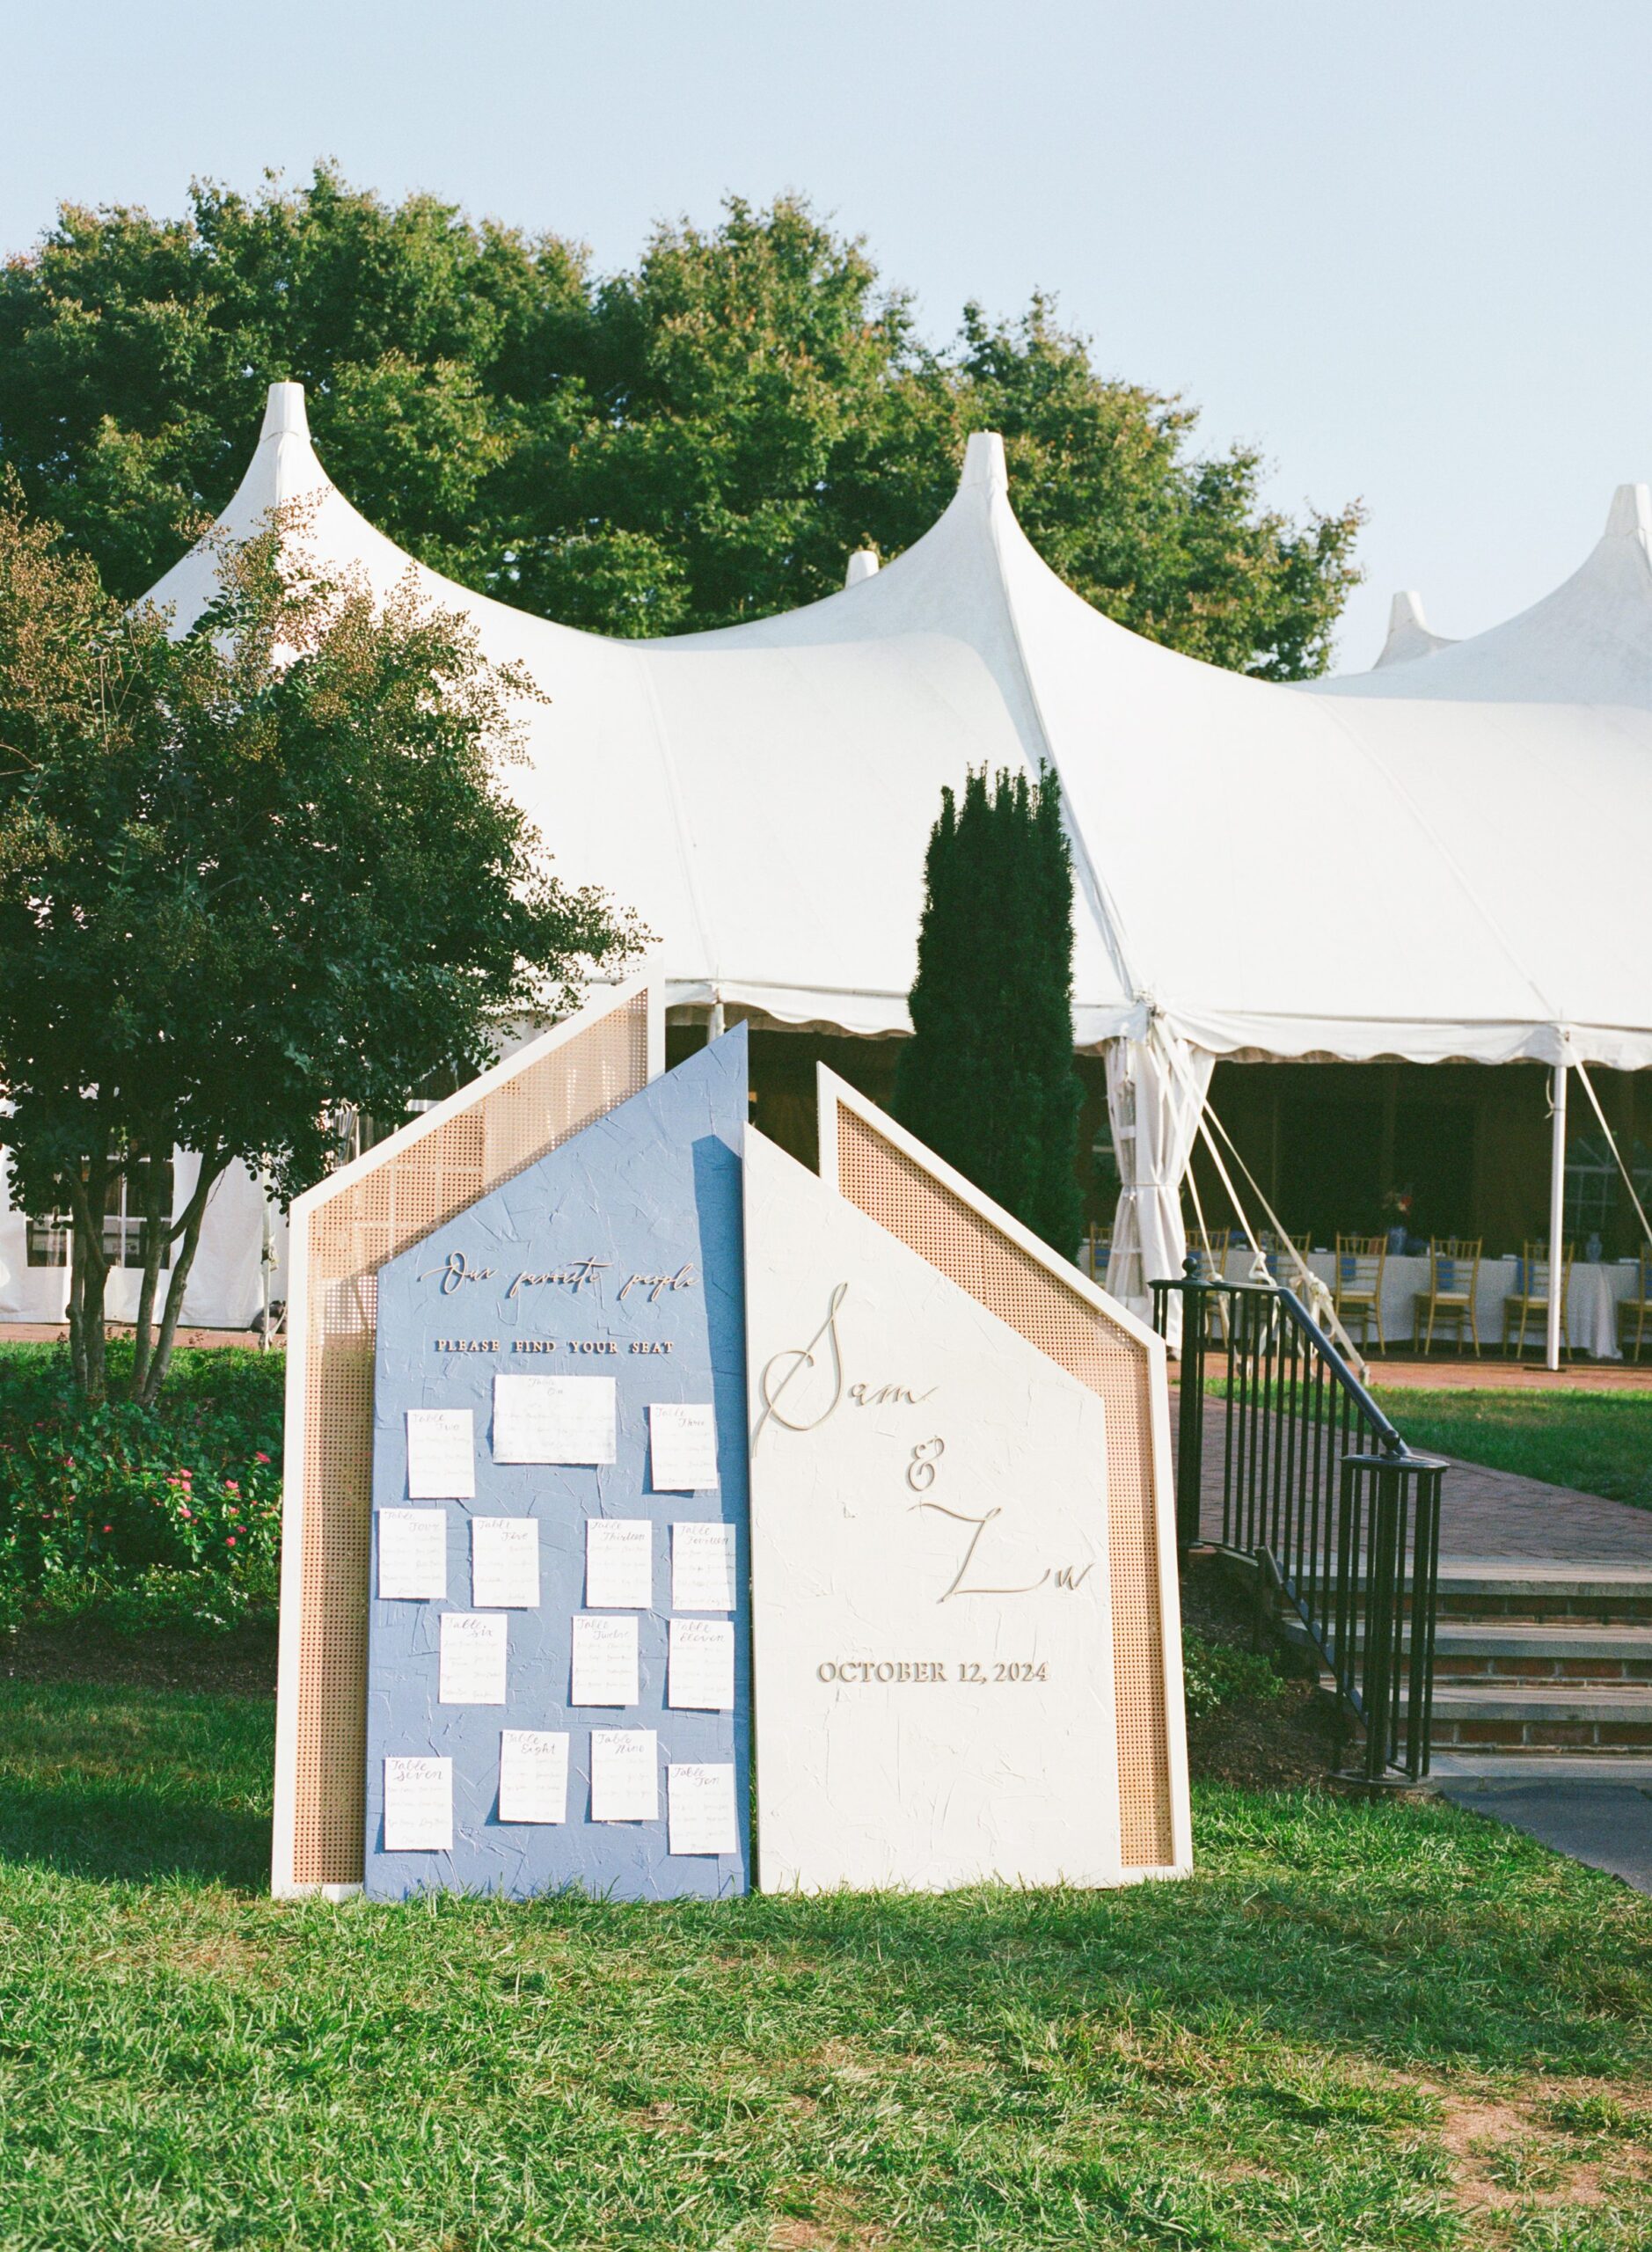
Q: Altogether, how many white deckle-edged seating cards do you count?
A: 14